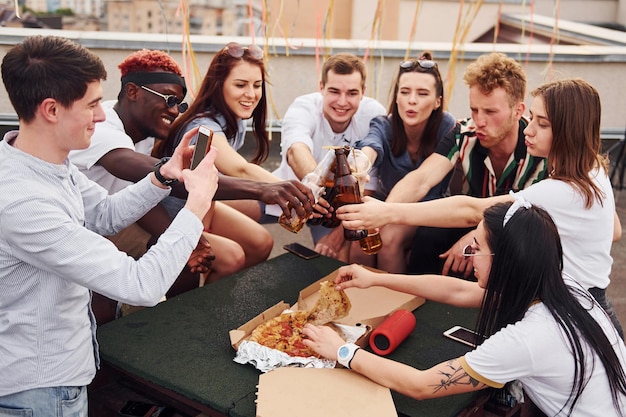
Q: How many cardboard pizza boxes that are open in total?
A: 1